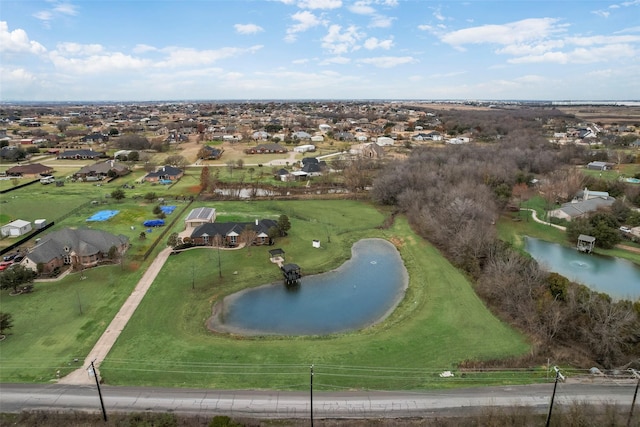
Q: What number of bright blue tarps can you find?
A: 3